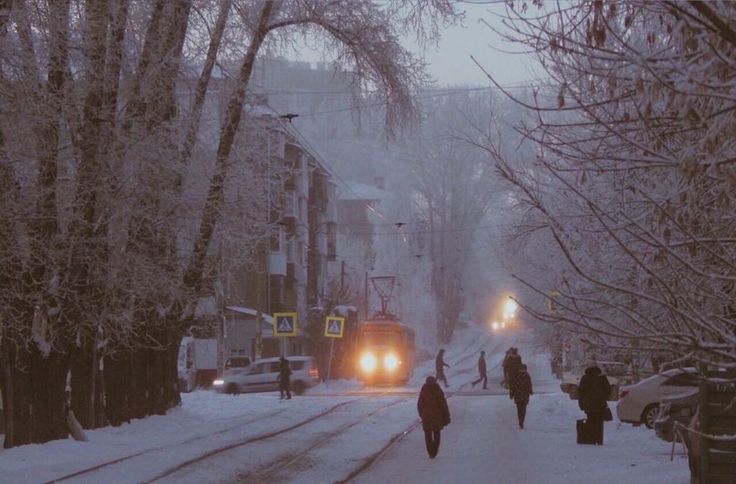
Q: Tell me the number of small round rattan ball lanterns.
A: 0